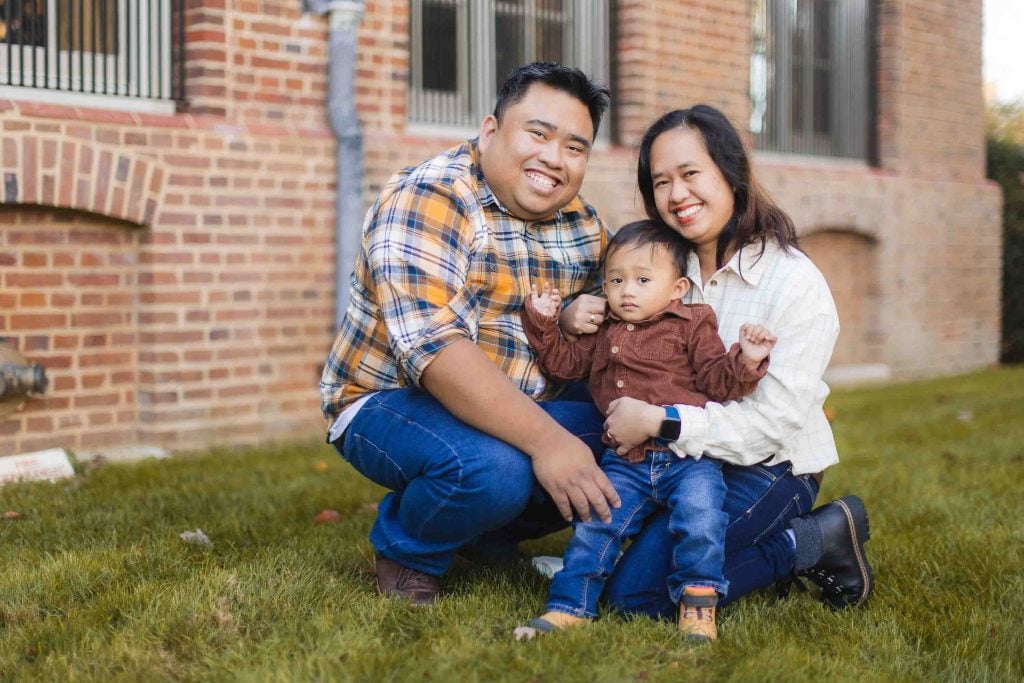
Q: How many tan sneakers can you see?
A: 2